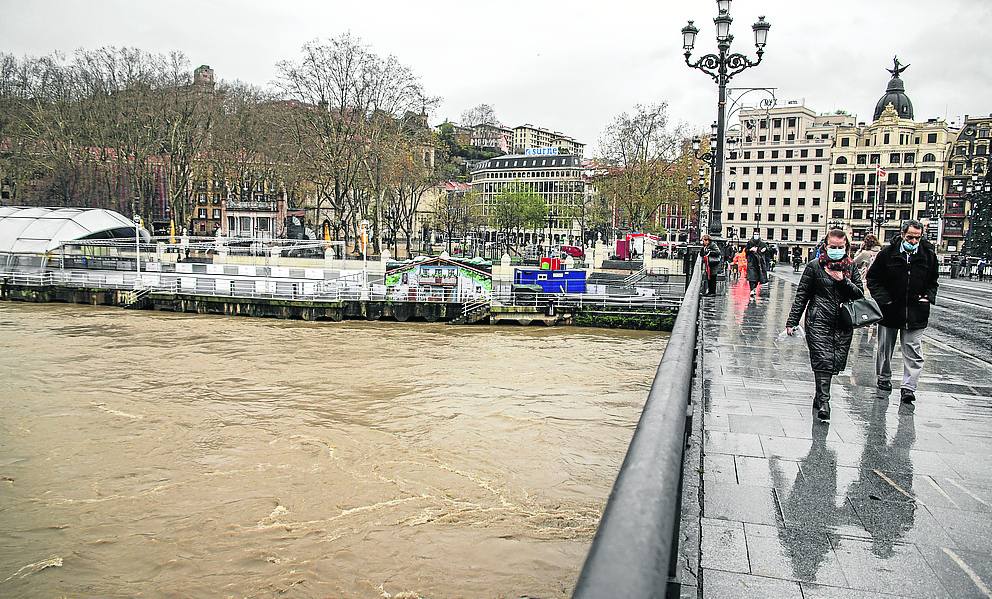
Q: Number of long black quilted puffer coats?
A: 1